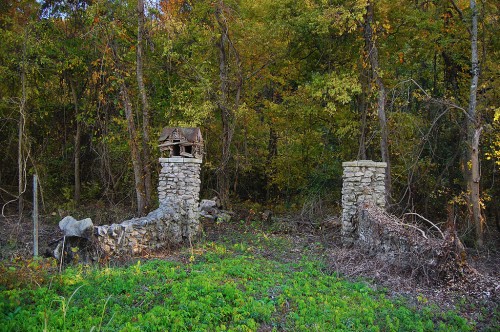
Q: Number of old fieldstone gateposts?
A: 2